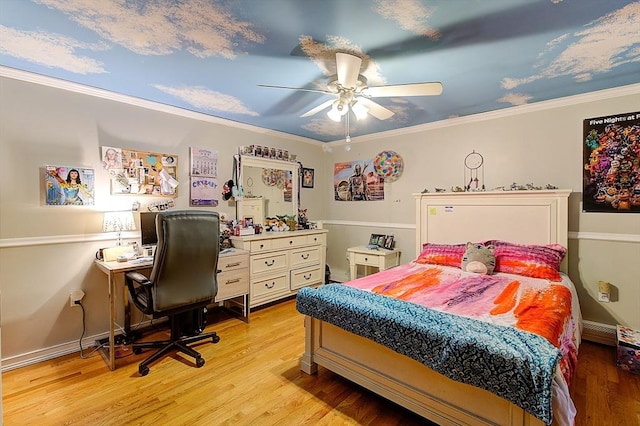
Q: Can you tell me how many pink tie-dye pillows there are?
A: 2